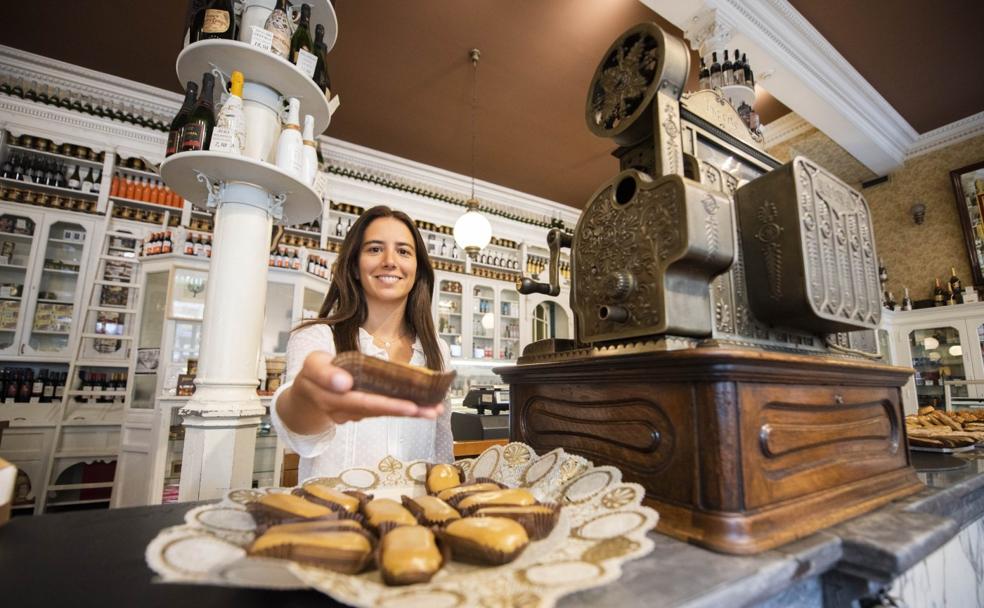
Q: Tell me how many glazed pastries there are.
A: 13